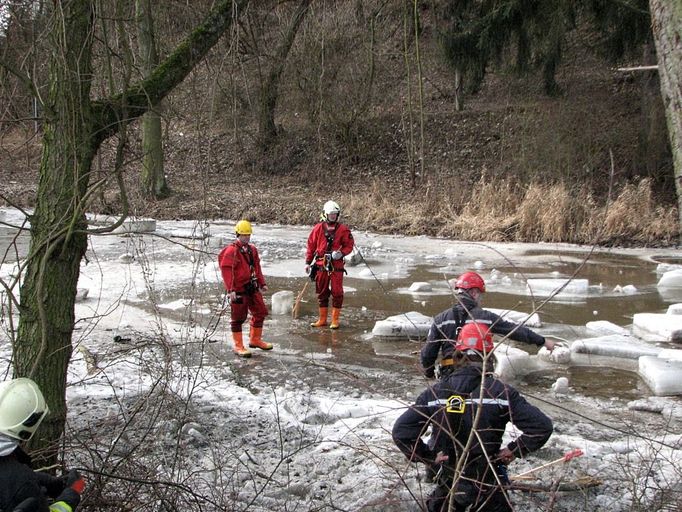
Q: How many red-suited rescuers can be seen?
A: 2